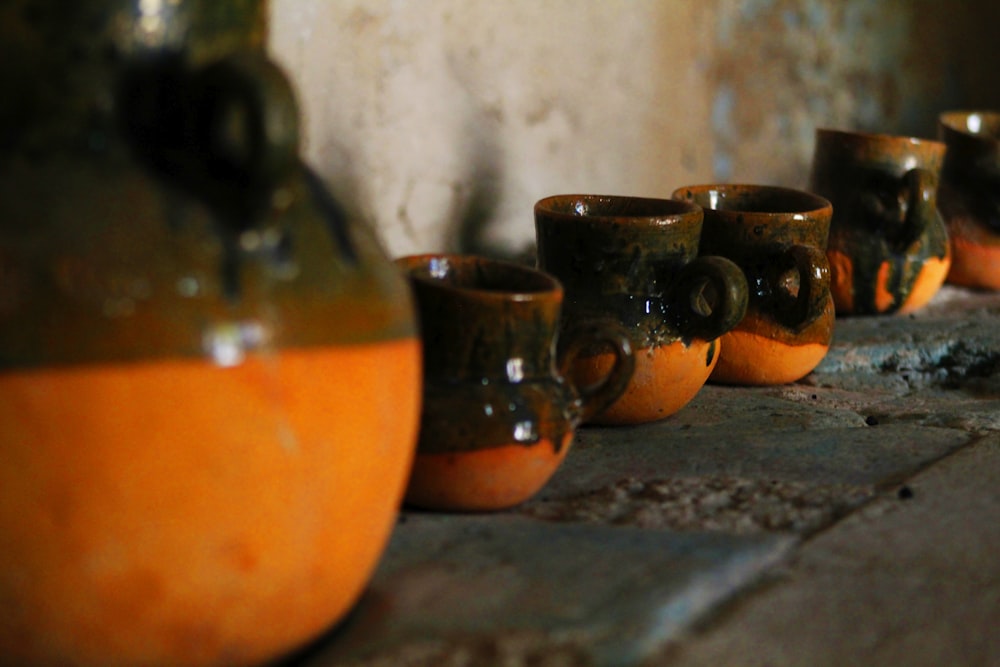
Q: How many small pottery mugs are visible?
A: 5